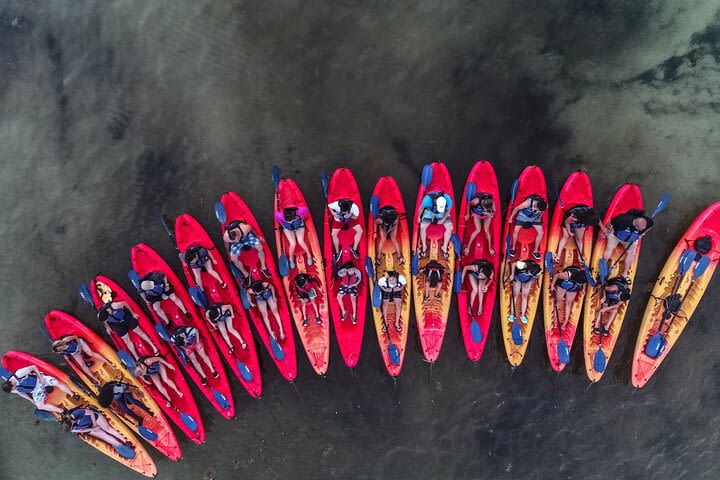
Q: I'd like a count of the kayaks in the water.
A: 15